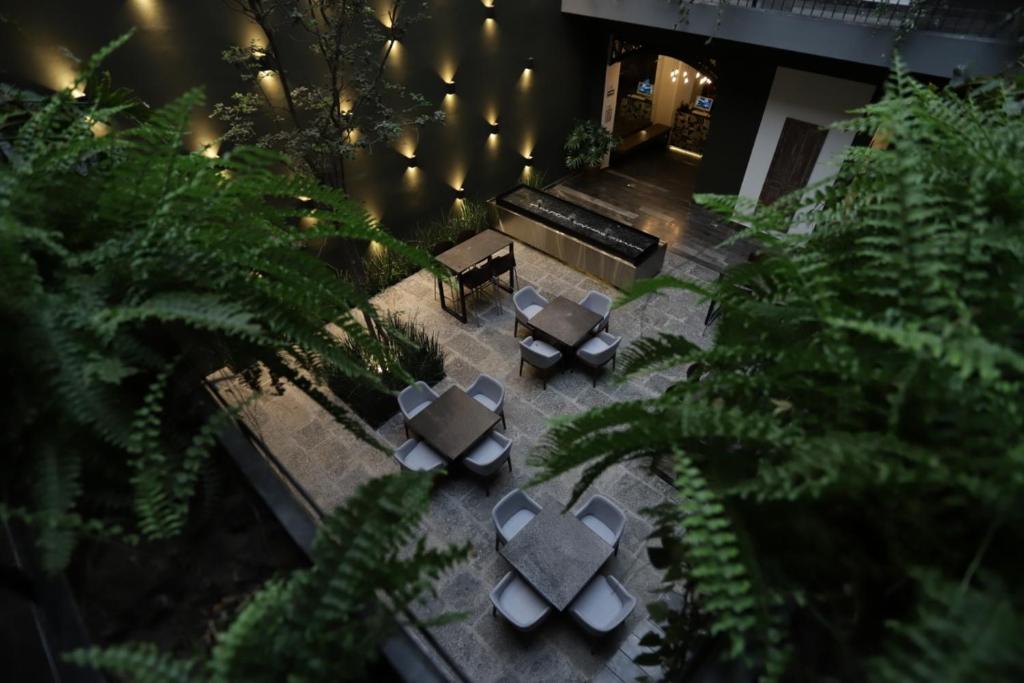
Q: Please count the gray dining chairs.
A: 12